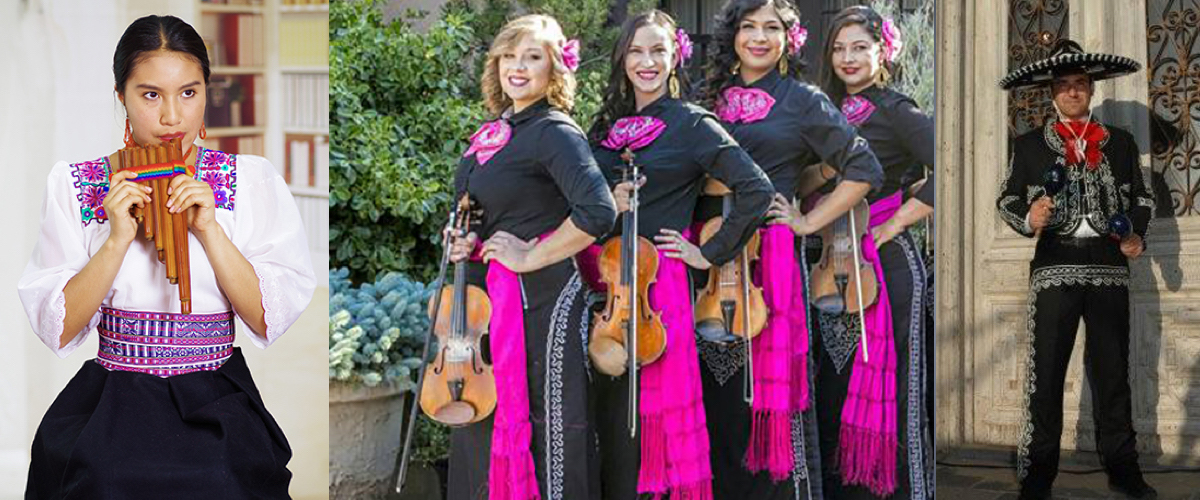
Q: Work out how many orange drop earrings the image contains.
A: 2